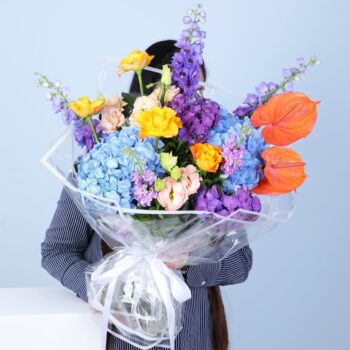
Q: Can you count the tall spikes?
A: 3